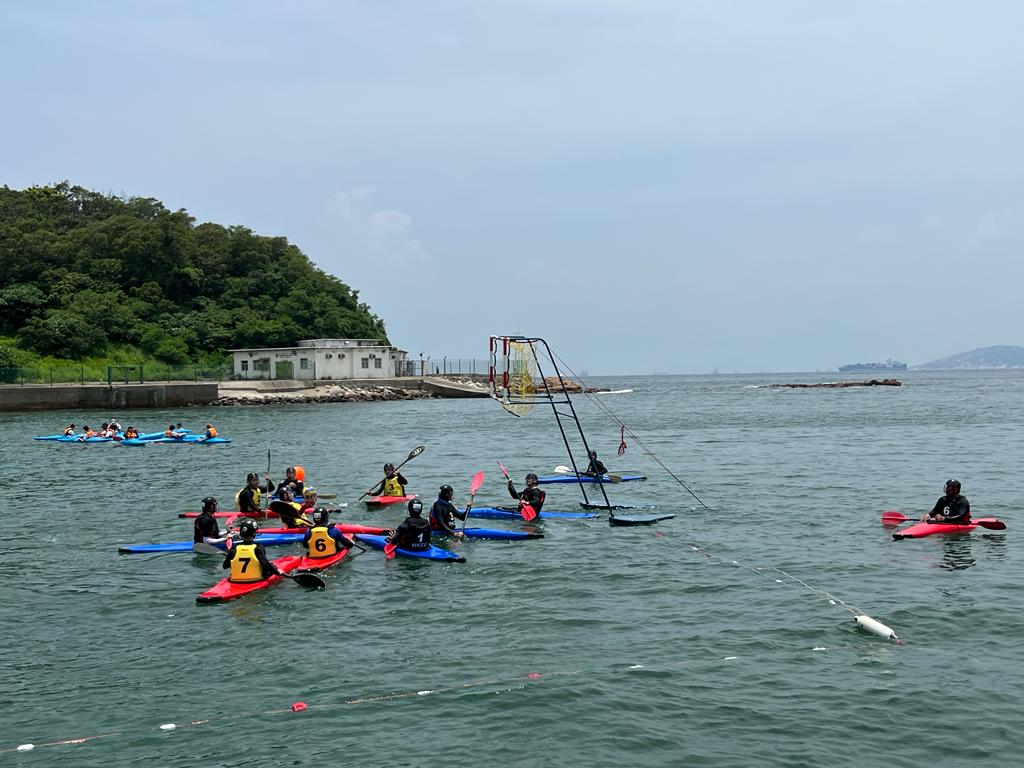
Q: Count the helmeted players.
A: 12